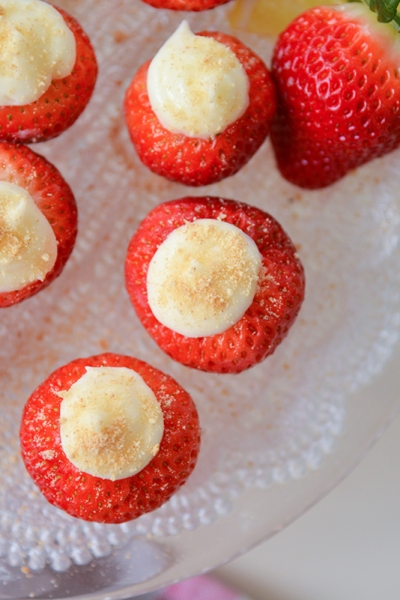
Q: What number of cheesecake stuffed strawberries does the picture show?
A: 5